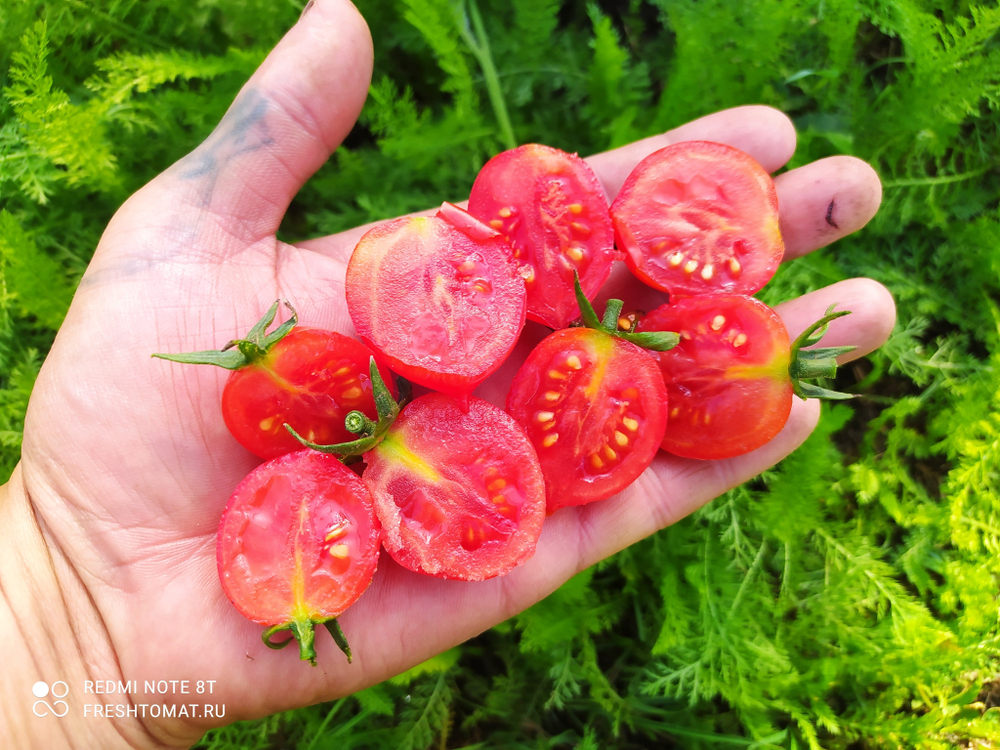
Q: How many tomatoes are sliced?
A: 8